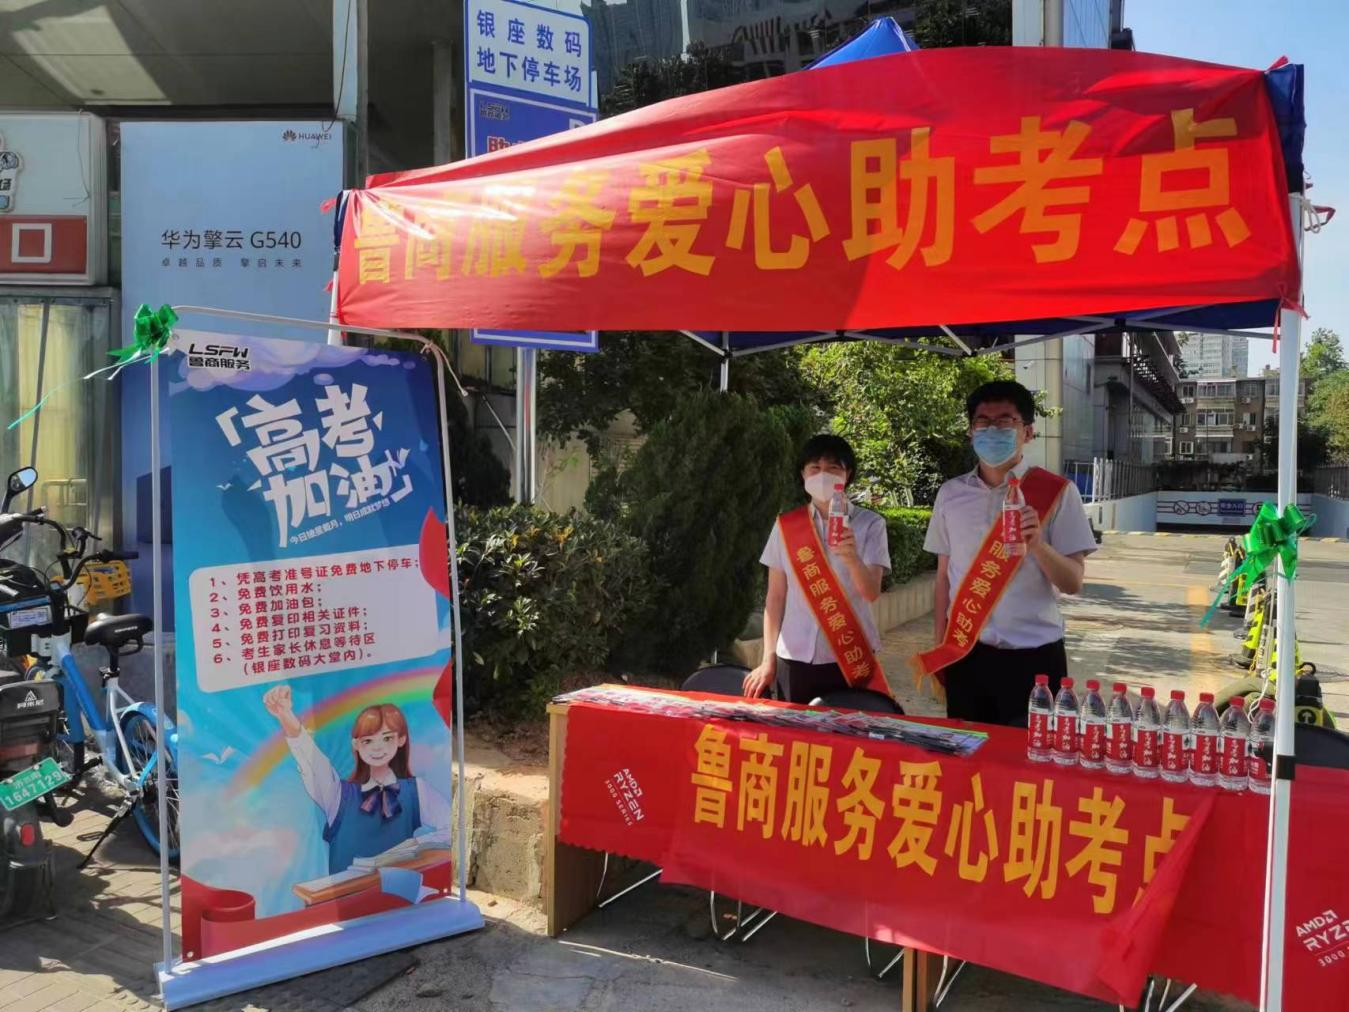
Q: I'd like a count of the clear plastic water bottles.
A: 11